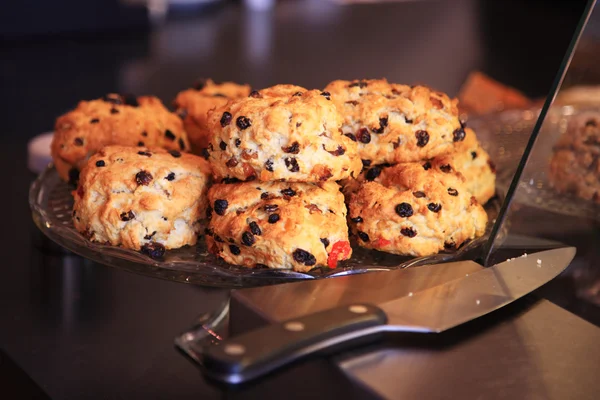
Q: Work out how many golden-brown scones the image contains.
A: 8